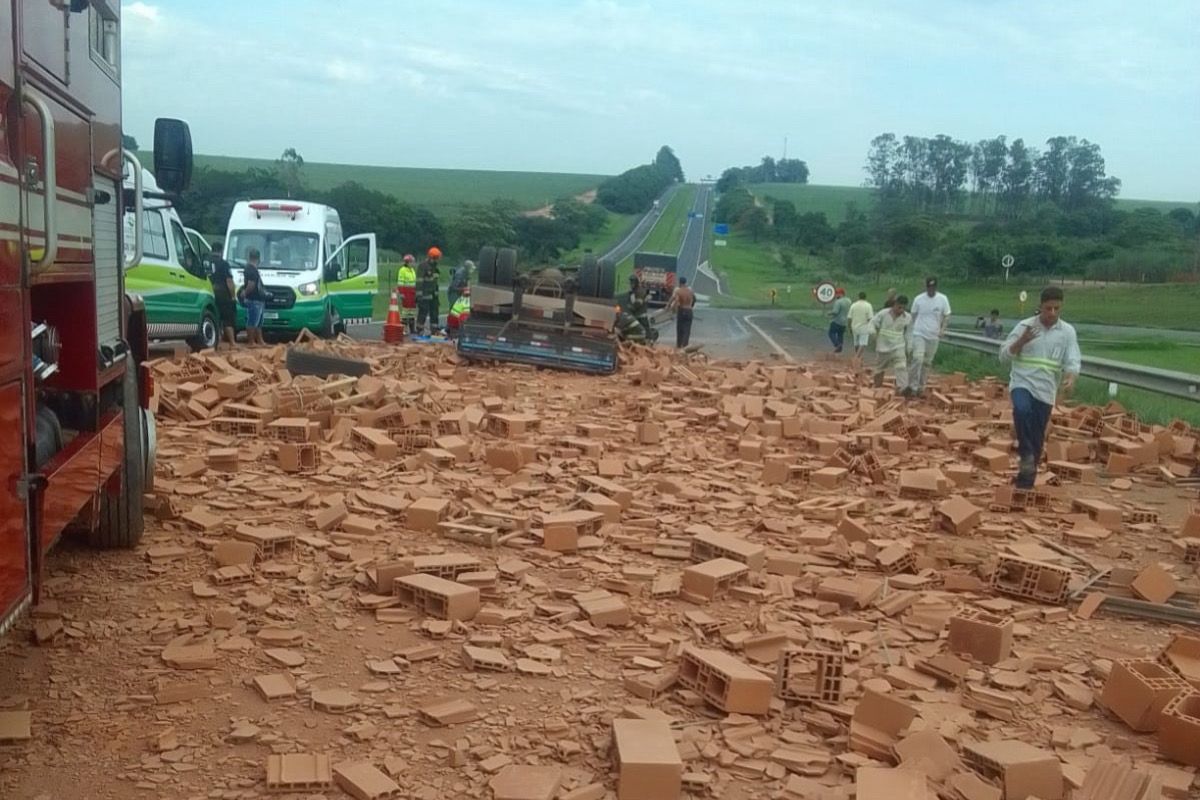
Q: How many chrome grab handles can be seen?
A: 2